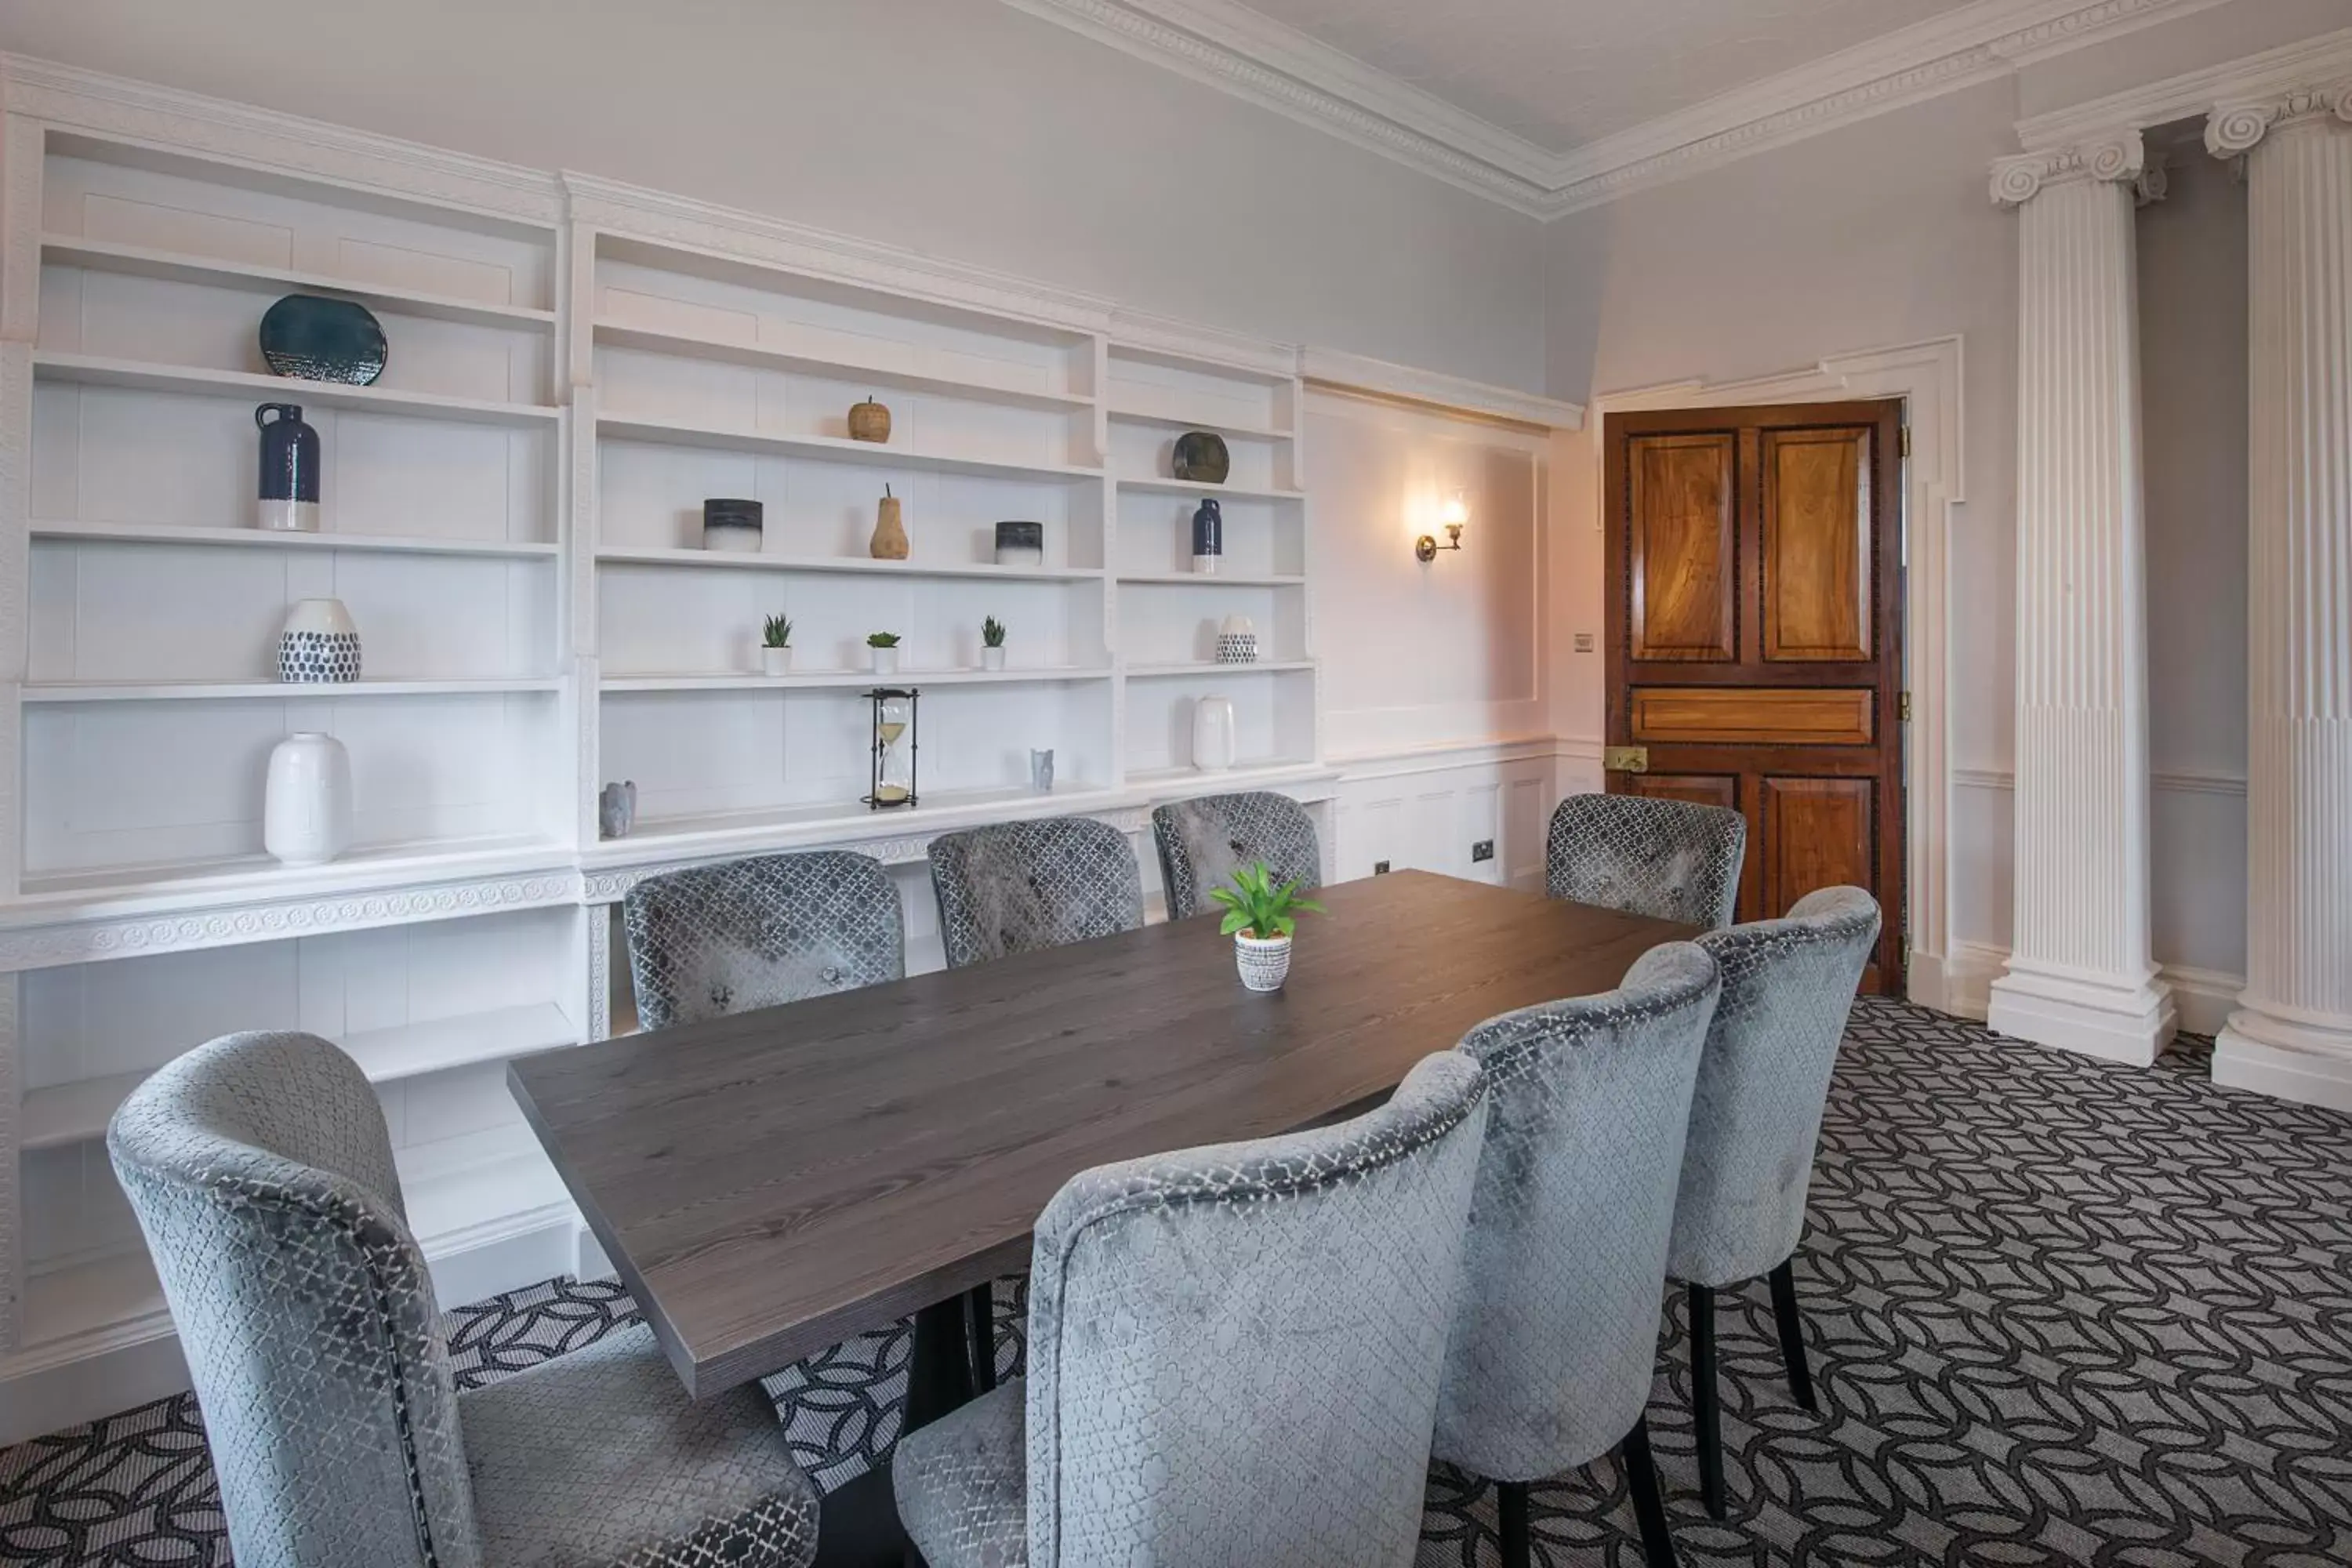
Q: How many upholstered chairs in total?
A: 8